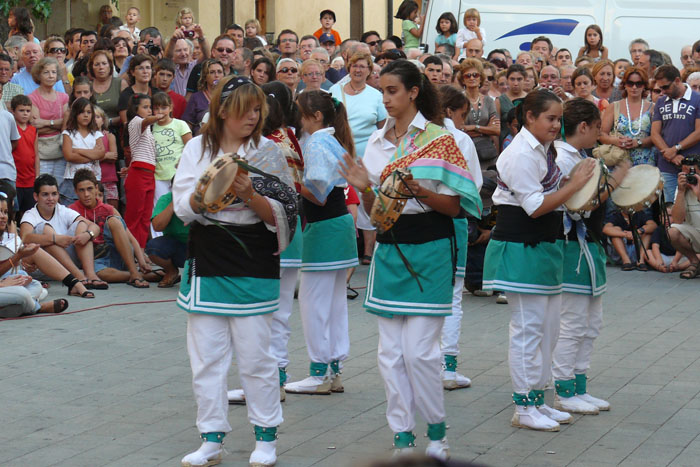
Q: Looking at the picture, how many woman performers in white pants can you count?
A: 7